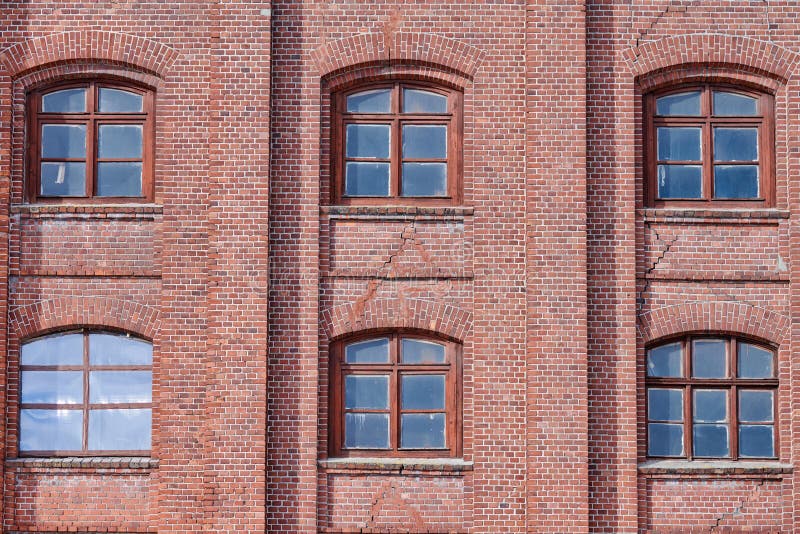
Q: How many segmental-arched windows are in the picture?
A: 6